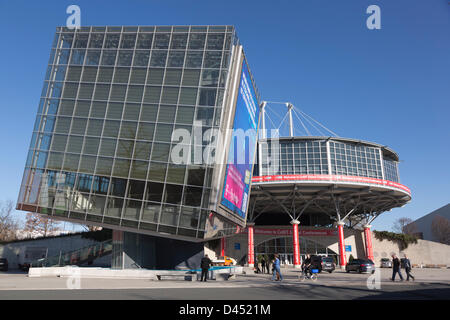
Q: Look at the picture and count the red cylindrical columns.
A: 5